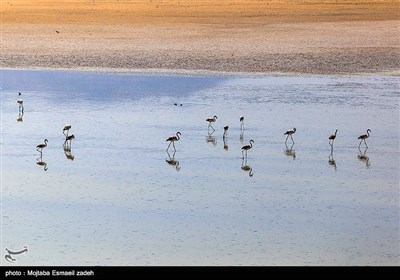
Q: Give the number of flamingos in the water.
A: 12